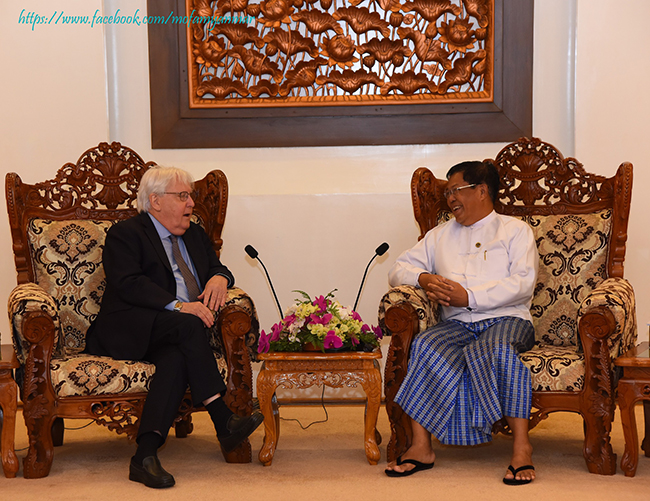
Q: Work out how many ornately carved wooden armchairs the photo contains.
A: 2